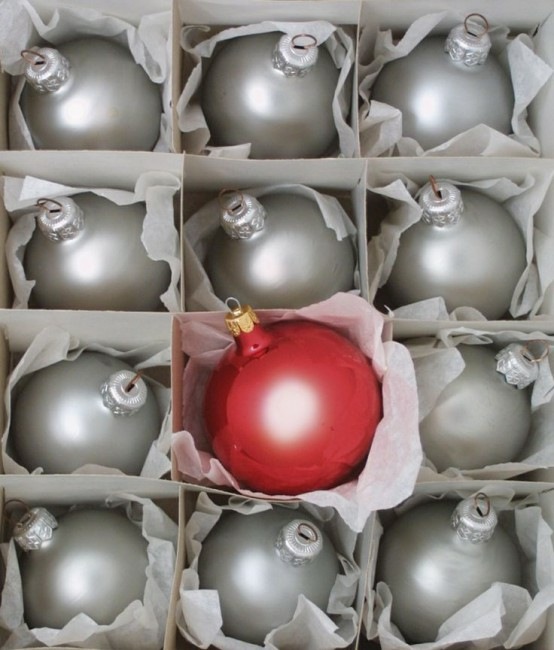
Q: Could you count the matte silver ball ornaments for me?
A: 11